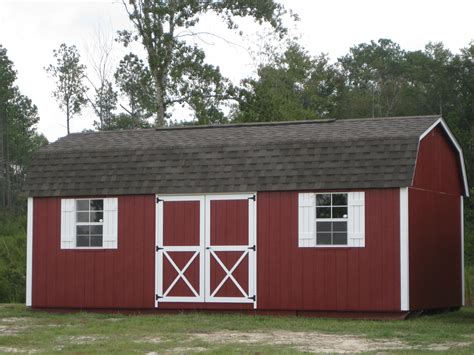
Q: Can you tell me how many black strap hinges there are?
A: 6